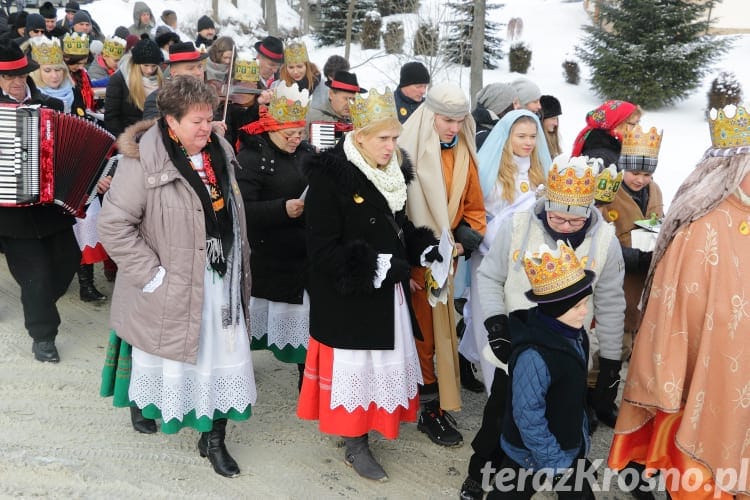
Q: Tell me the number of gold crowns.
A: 12